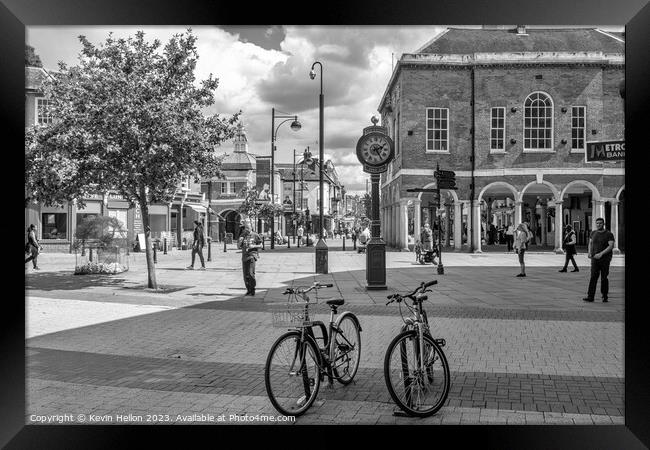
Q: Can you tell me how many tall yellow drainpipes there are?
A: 0